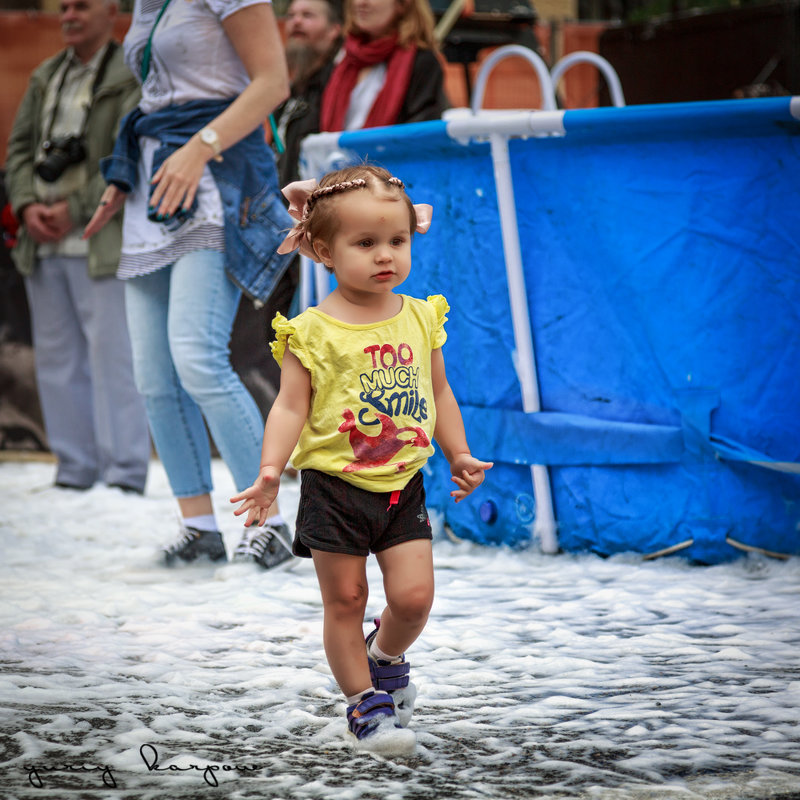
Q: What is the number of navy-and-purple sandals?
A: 2